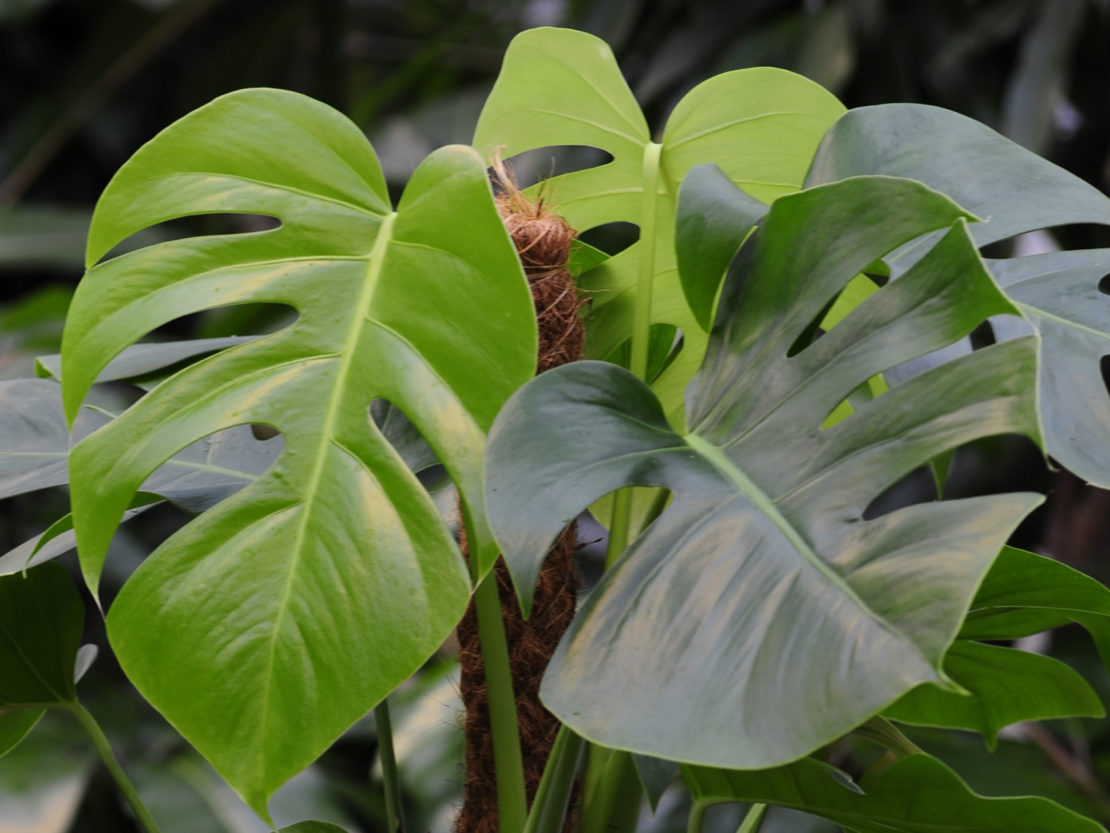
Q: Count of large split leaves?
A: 4